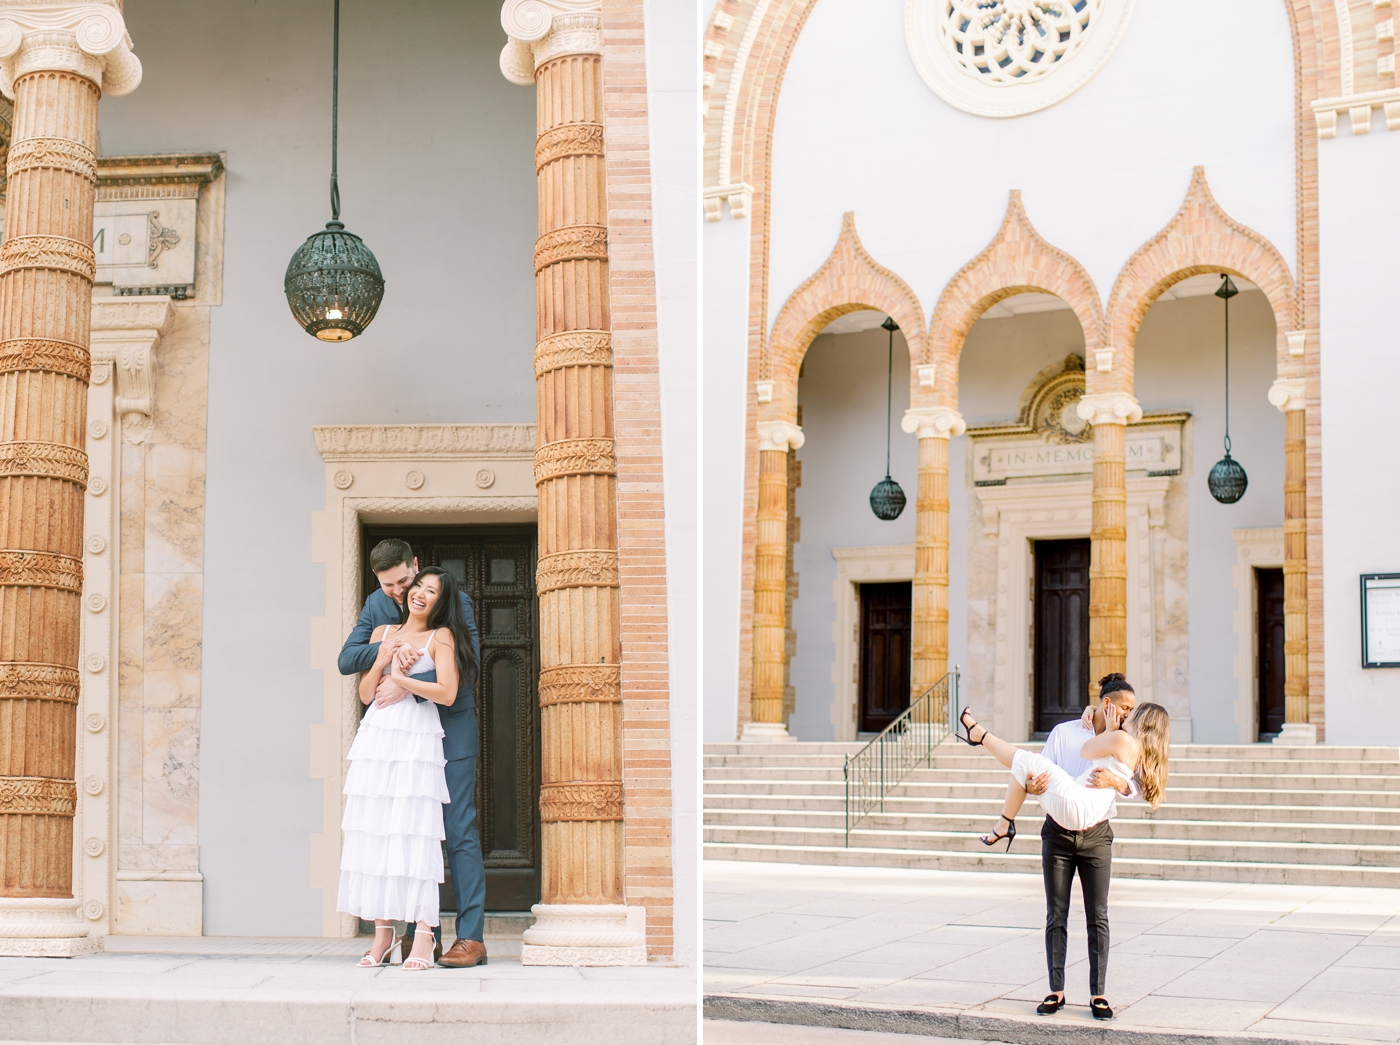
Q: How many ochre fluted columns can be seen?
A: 6